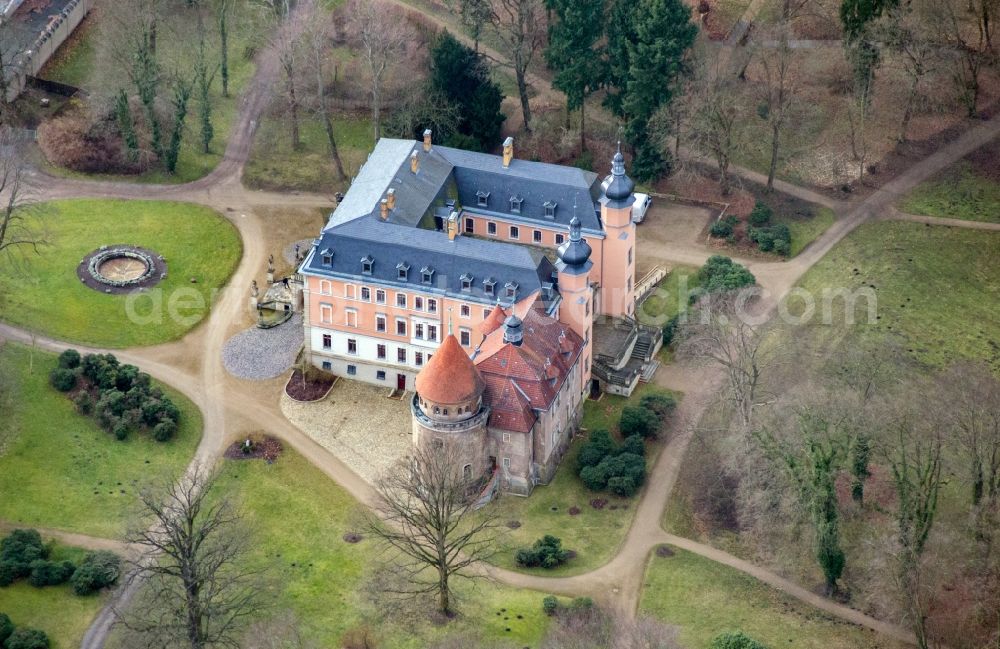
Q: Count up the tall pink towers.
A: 2